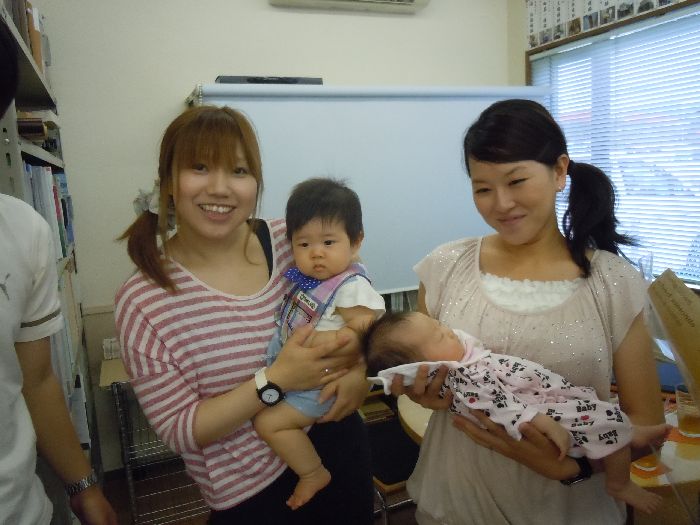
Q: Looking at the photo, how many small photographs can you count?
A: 9